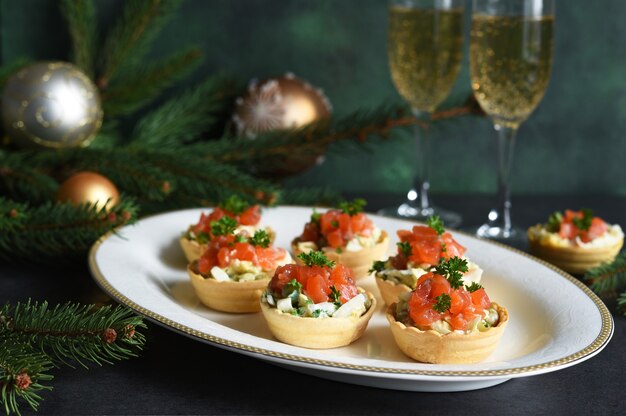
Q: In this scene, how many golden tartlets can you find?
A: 7